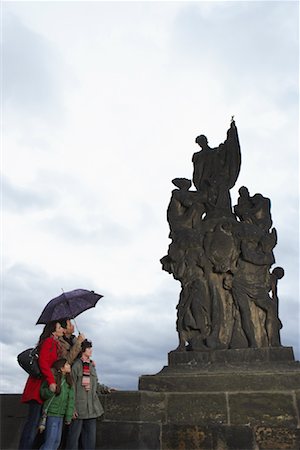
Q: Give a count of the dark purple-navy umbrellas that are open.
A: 1